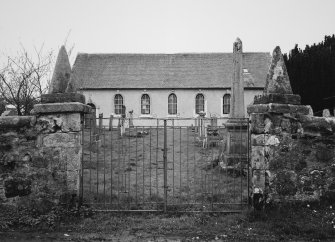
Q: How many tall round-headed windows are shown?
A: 5